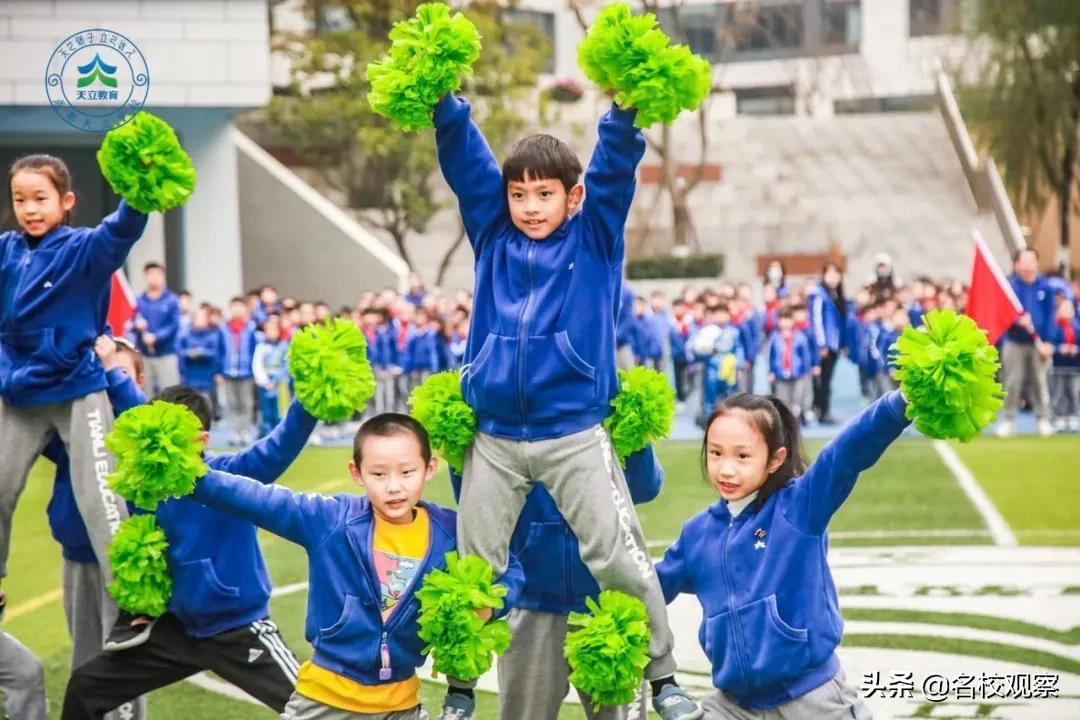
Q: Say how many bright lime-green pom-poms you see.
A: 11